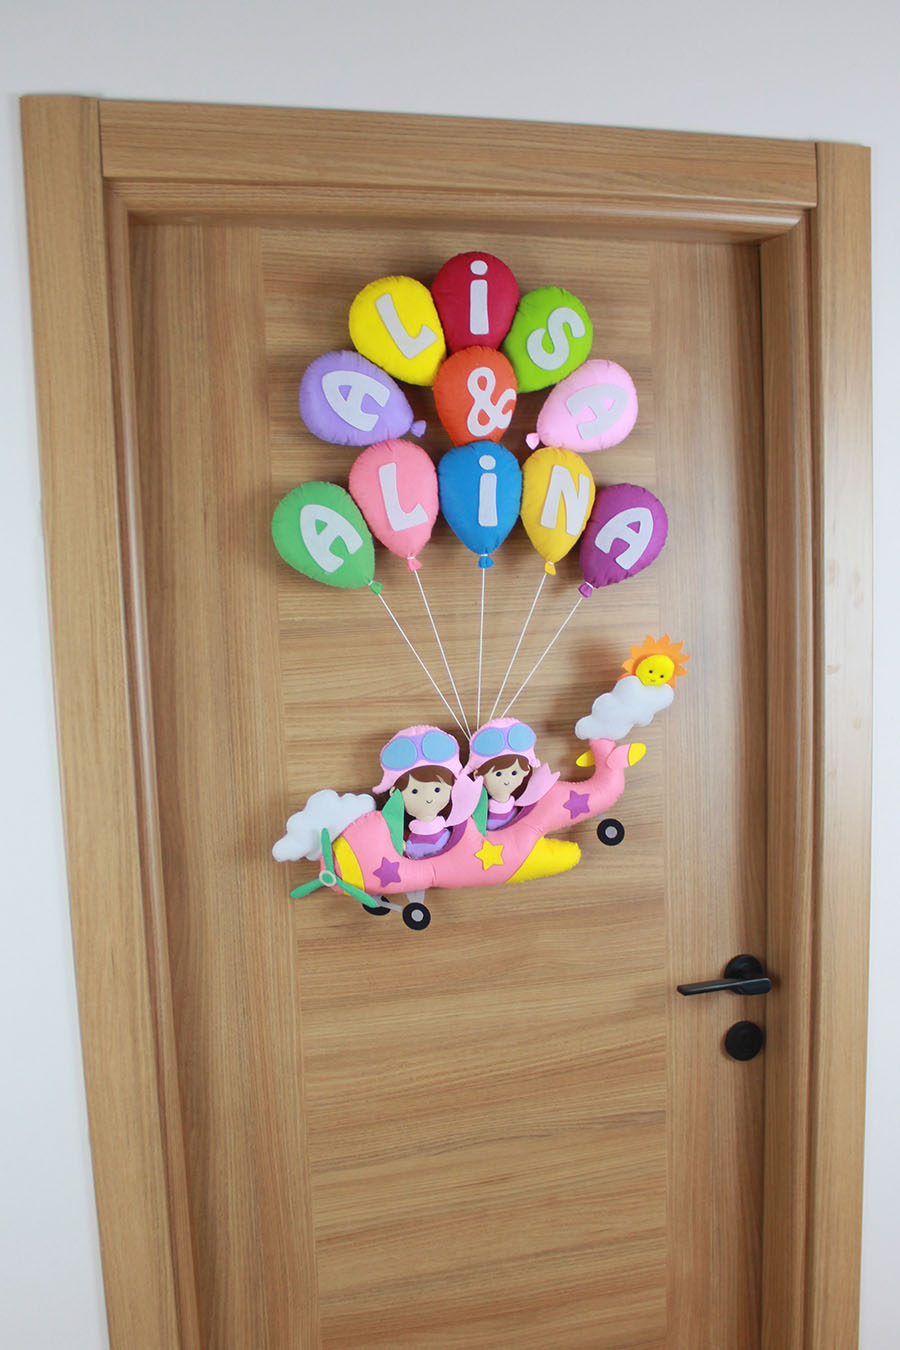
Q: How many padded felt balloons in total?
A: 11